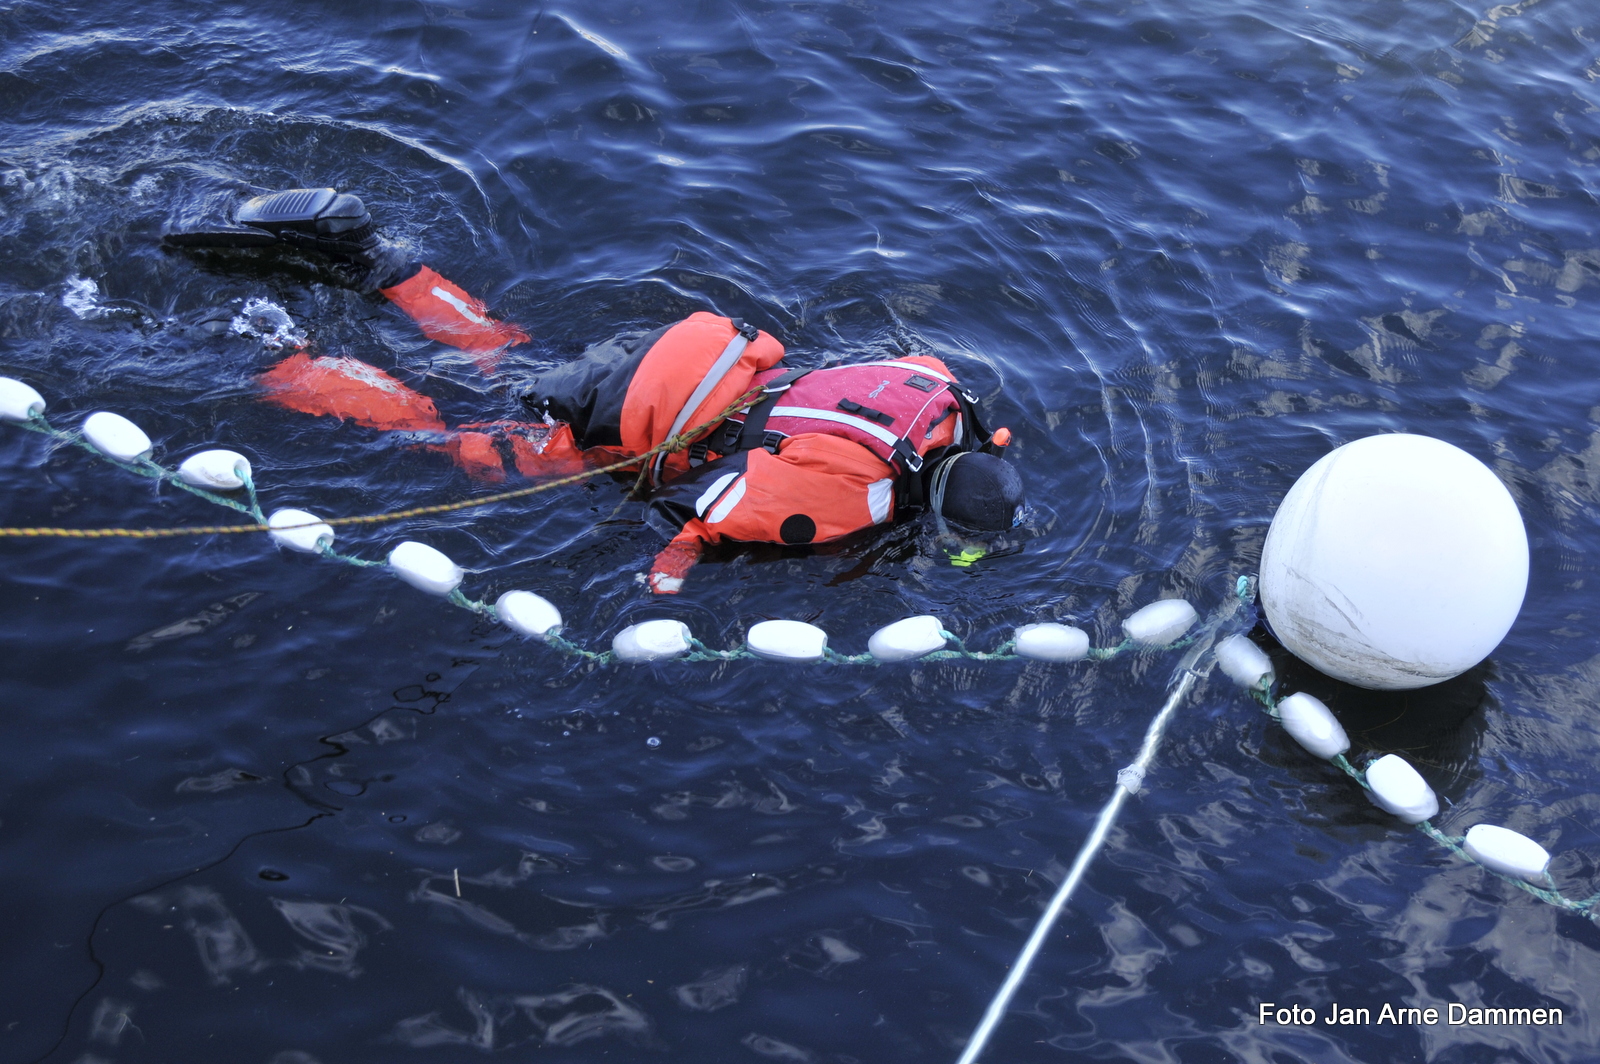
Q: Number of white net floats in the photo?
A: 15